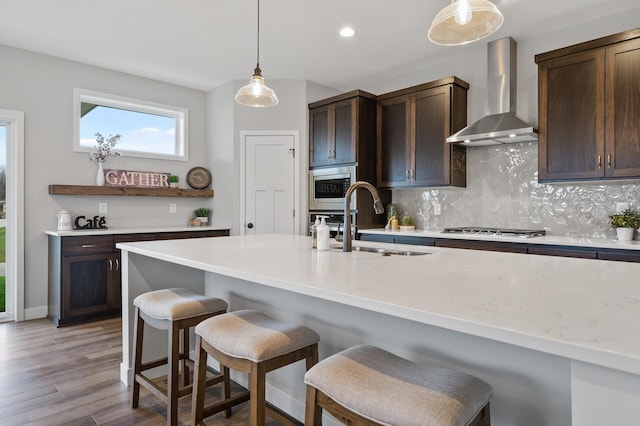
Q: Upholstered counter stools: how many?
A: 3